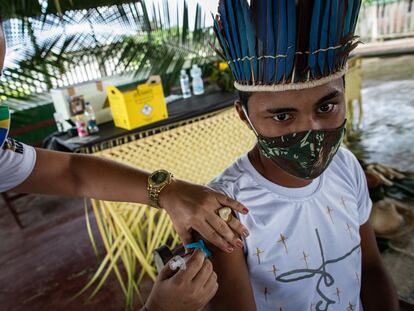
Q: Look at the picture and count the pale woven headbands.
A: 1